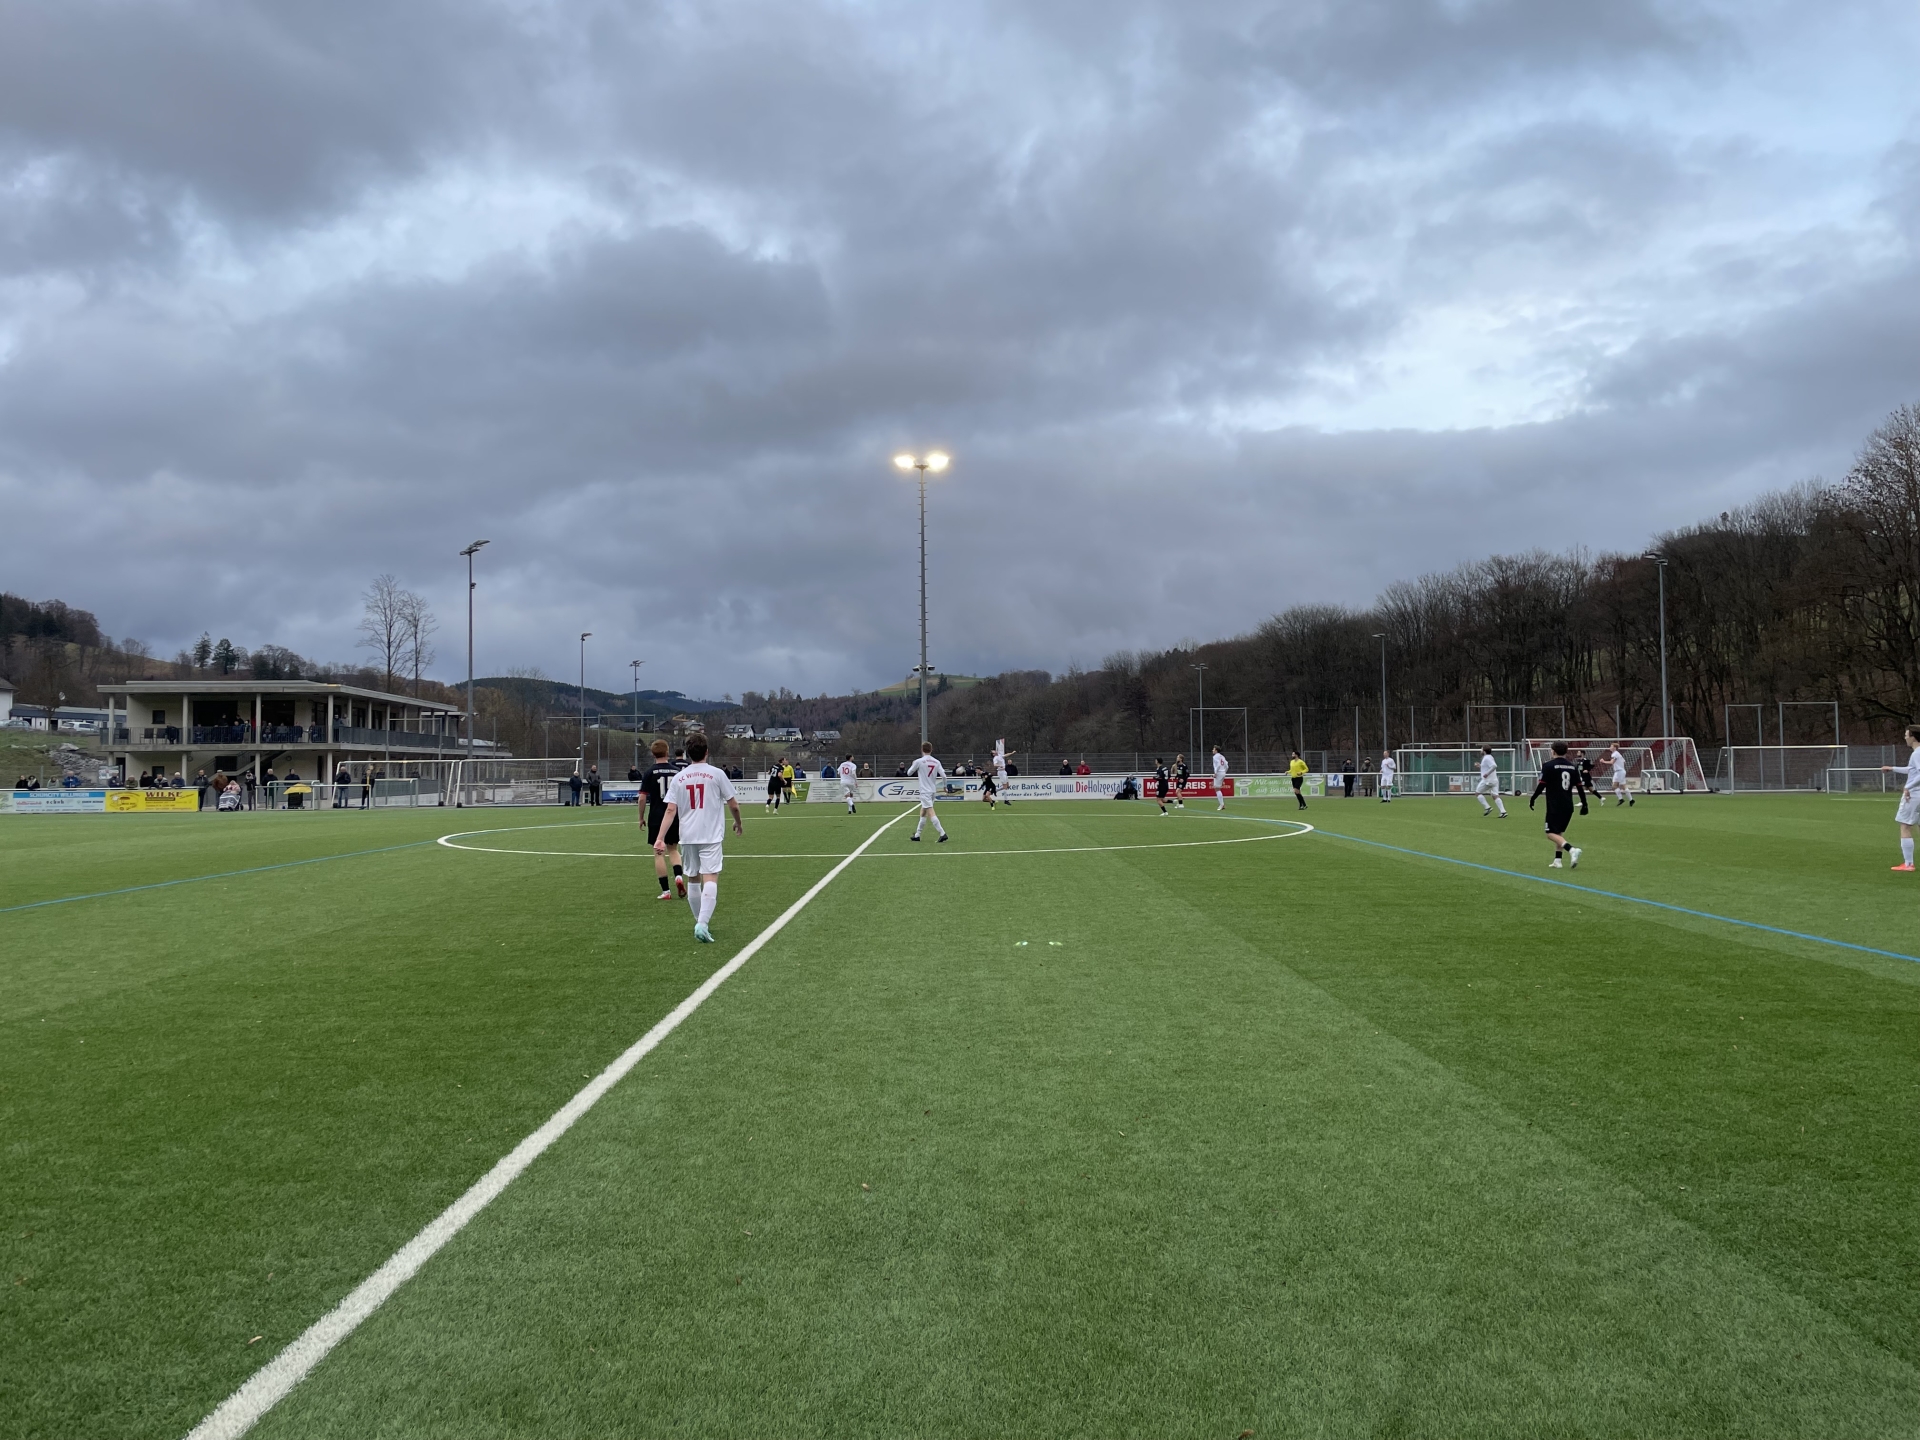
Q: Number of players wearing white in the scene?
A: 9